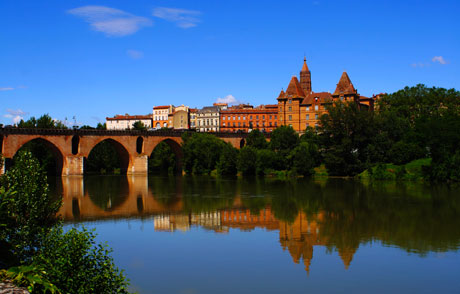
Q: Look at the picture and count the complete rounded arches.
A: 3